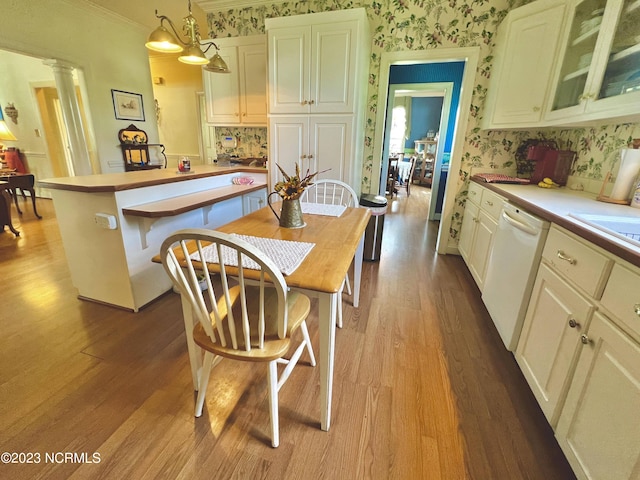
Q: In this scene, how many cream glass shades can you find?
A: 3